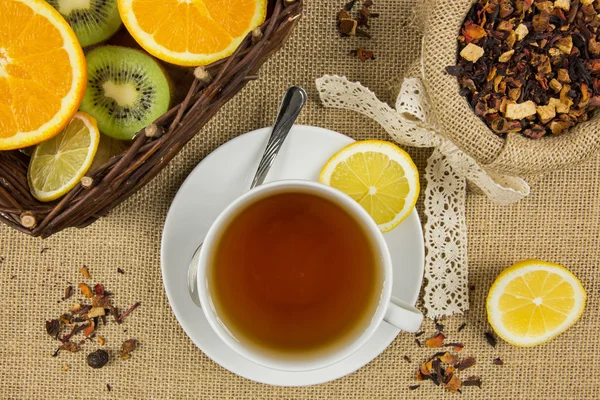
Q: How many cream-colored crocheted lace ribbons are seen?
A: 1